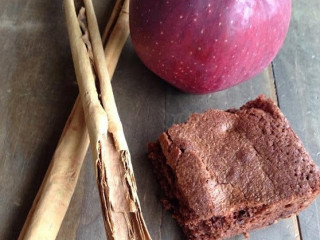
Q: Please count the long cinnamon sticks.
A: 2